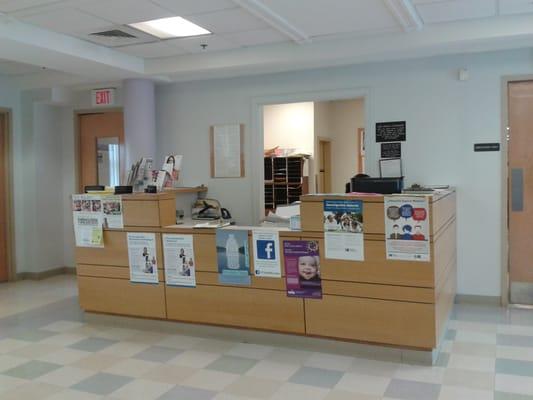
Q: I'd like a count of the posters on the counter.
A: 9